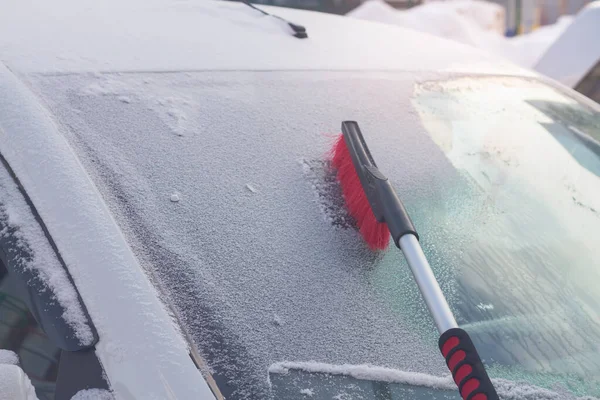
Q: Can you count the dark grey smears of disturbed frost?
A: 1